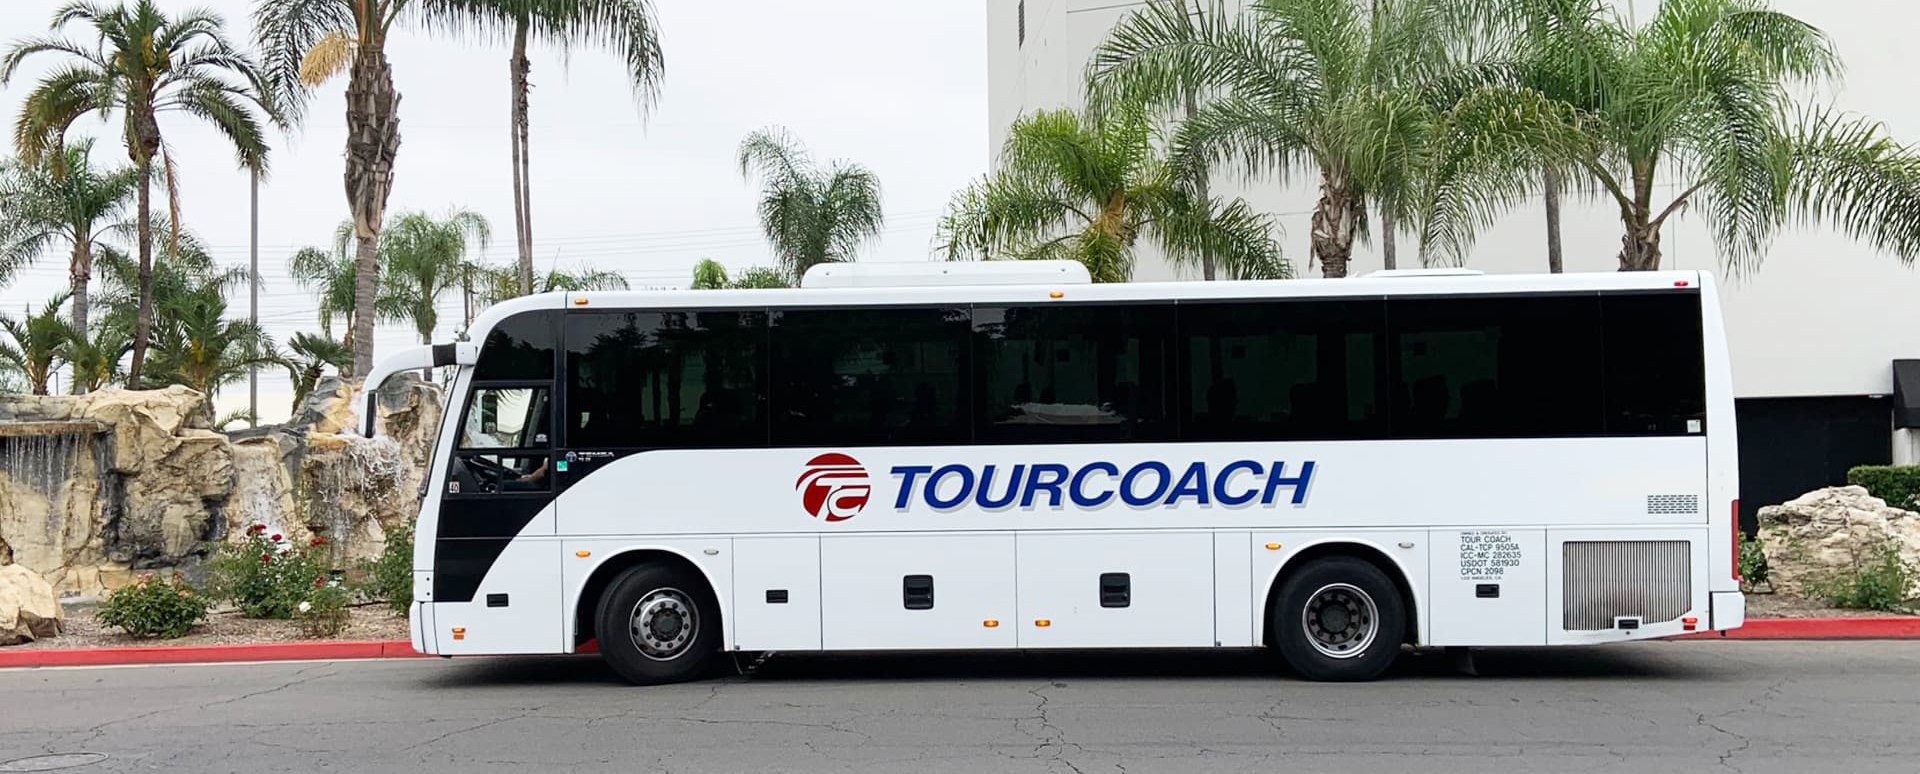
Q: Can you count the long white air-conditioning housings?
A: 1